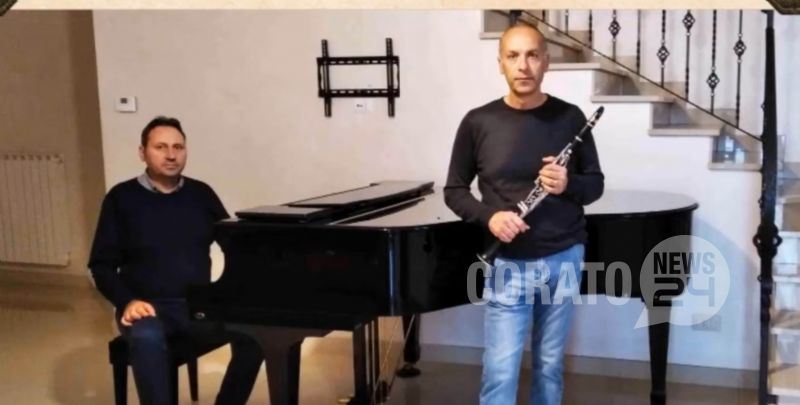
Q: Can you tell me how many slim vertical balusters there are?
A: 9